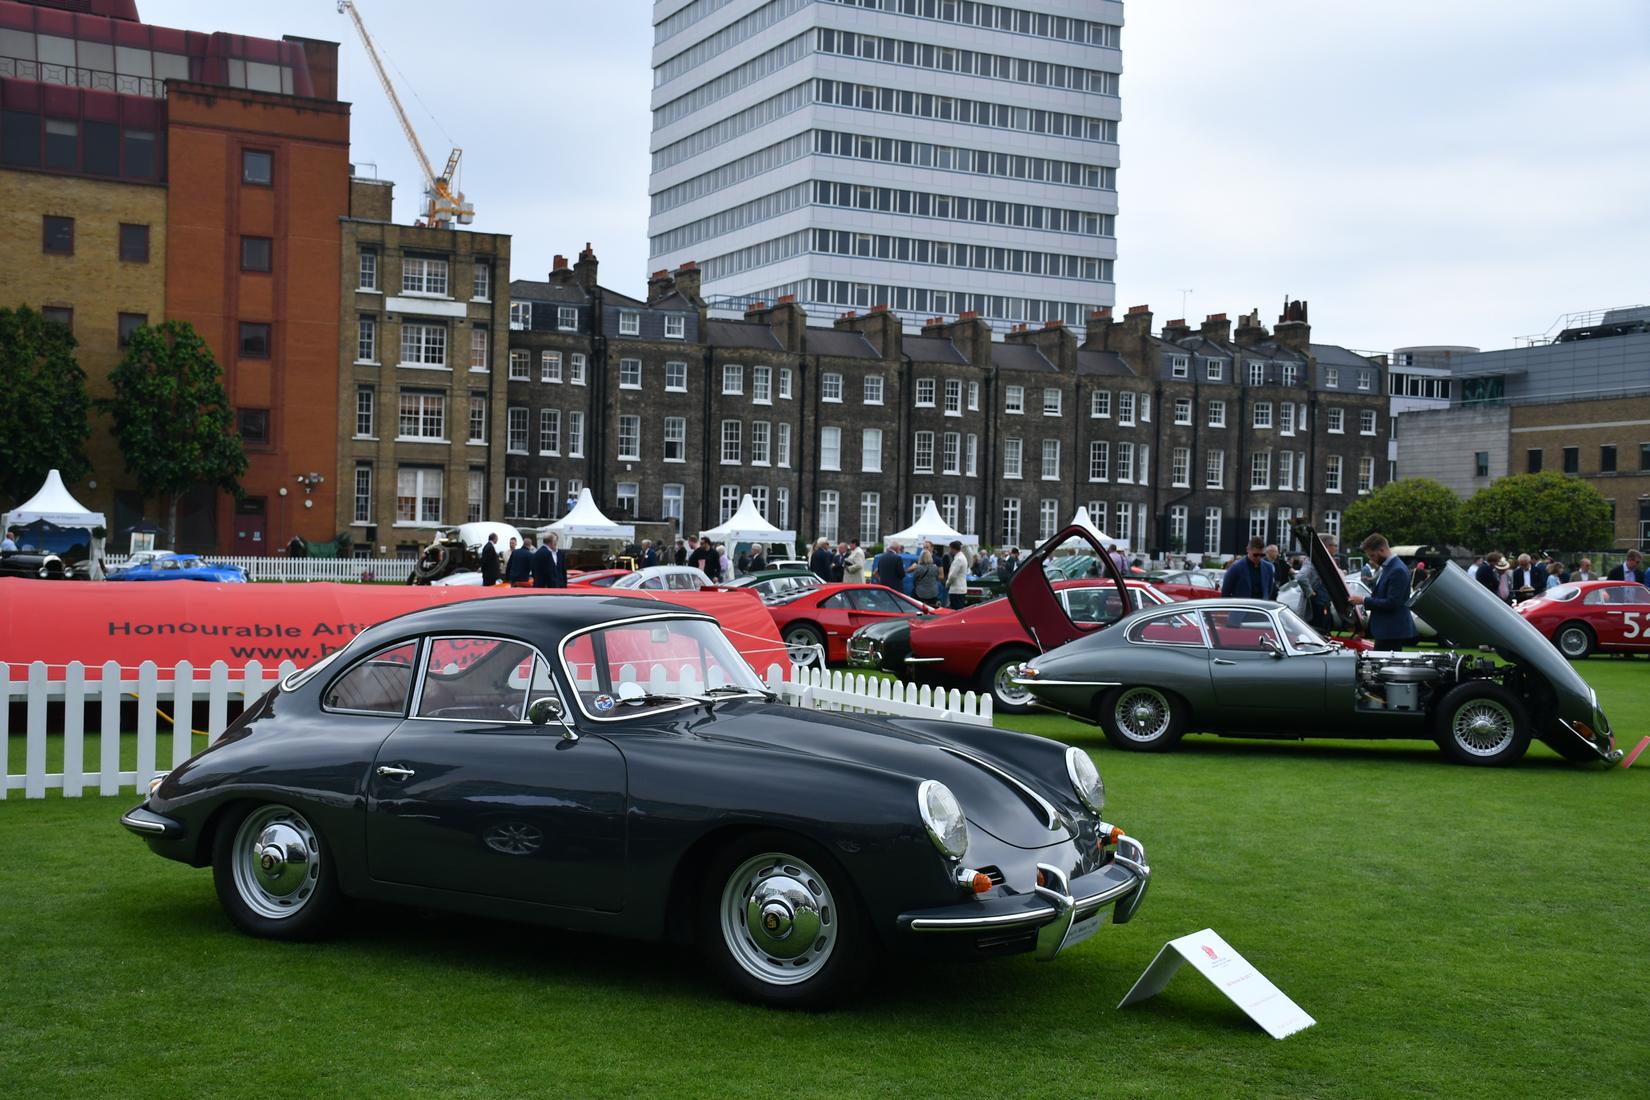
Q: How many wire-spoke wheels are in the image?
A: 3